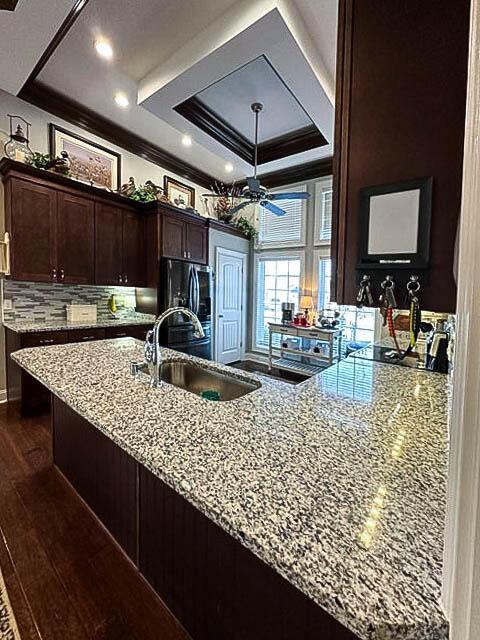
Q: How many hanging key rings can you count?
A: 3